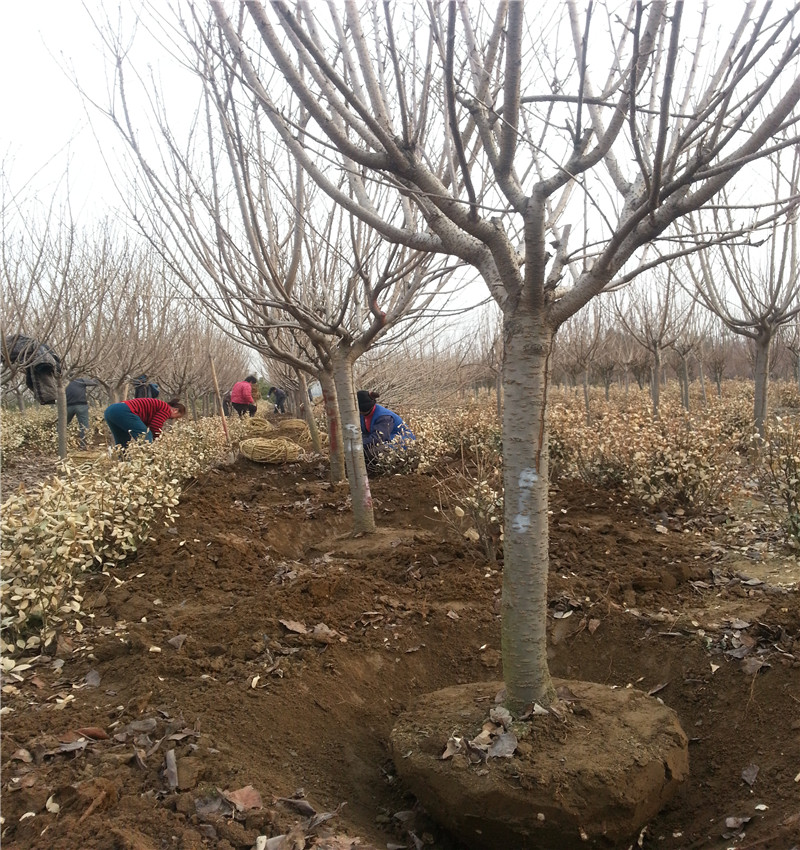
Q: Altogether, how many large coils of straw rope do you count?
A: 3